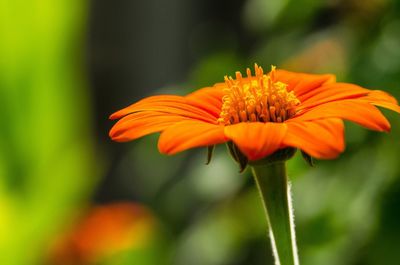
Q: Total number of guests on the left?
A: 0